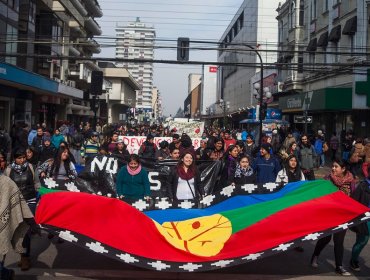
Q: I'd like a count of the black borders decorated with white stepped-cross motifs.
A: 2